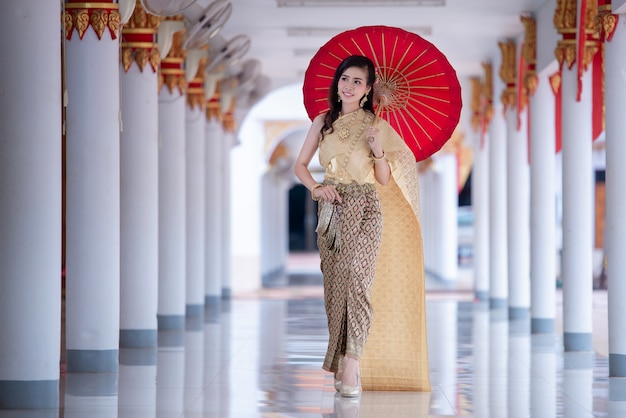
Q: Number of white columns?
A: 13